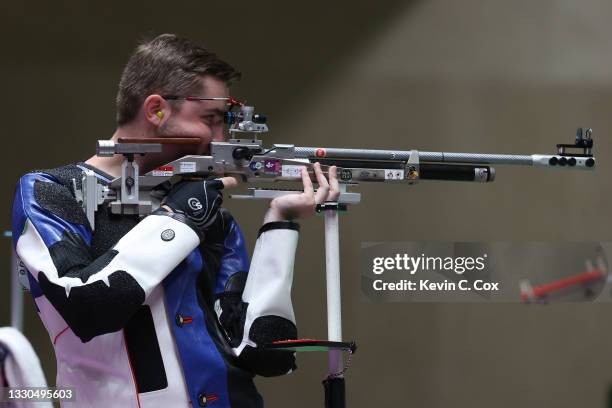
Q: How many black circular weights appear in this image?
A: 4